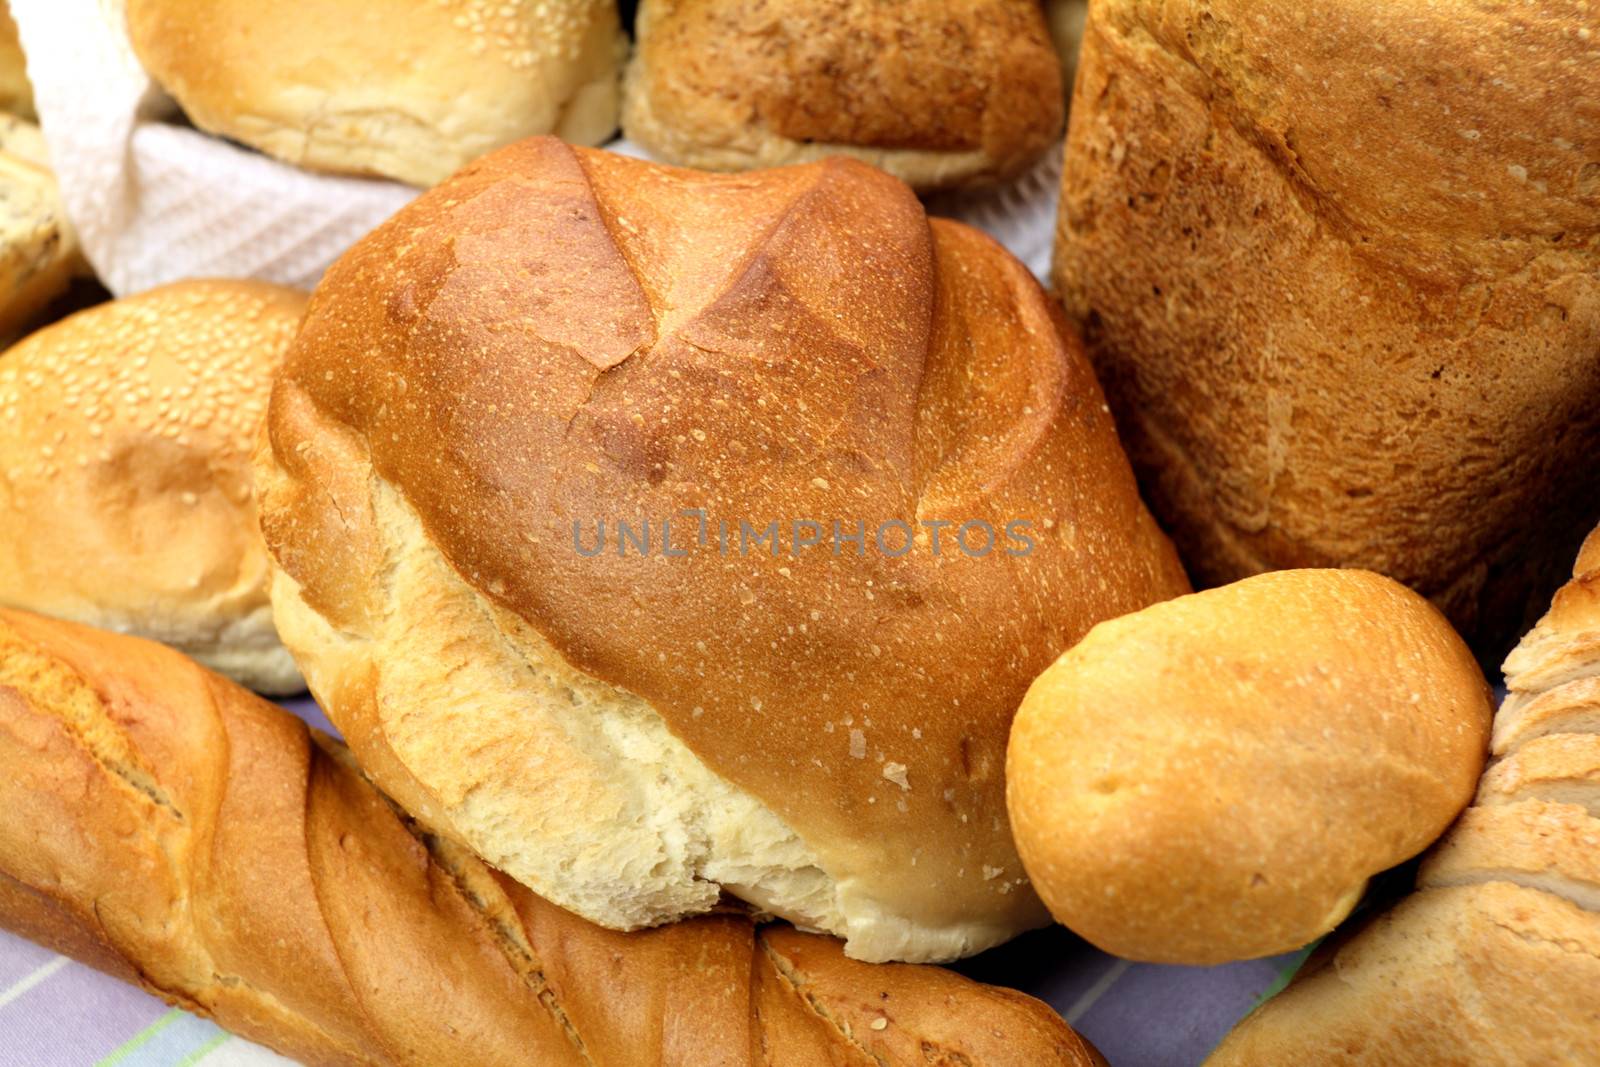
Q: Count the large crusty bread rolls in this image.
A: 1